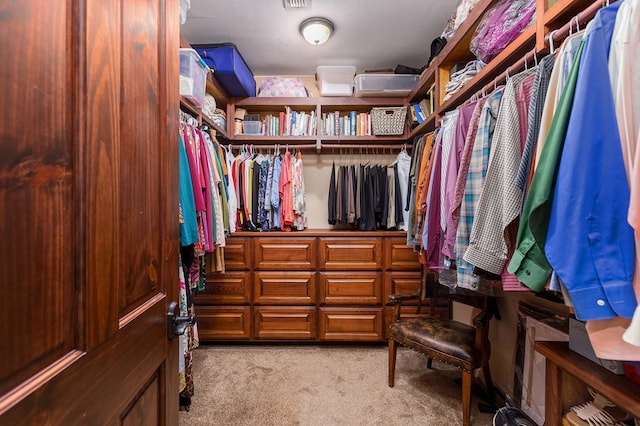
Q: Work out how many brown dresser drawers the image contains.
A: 12